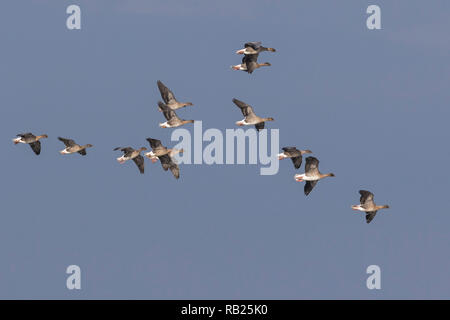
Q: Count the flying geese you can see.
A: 13